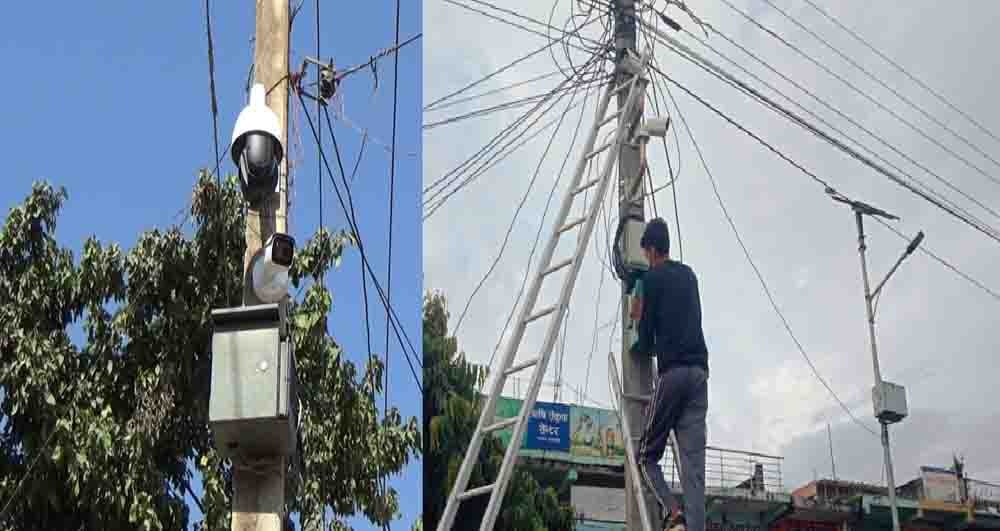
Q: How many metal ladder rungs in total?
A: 11